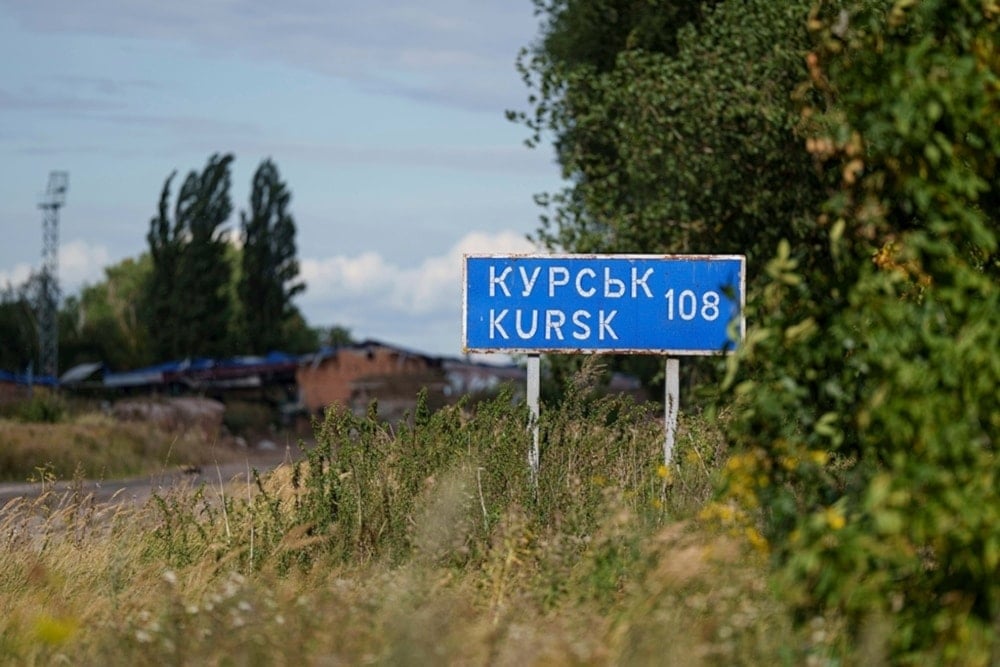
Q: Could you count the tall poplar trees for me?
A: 3